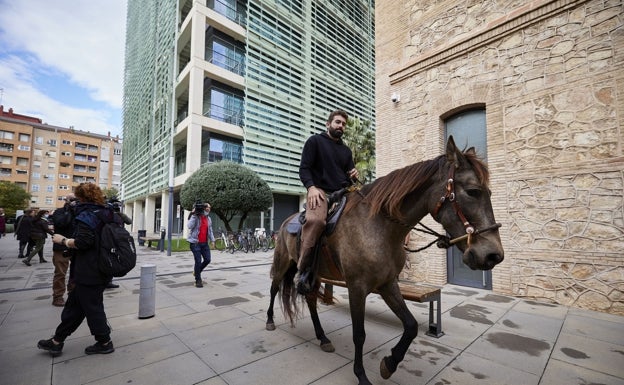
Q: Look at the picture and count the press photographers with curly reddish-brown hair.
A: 1